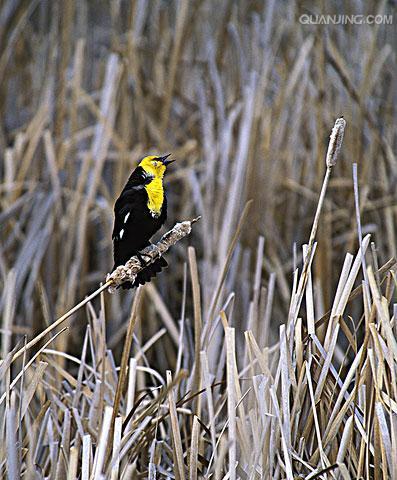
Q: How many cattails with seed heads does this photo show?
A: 2